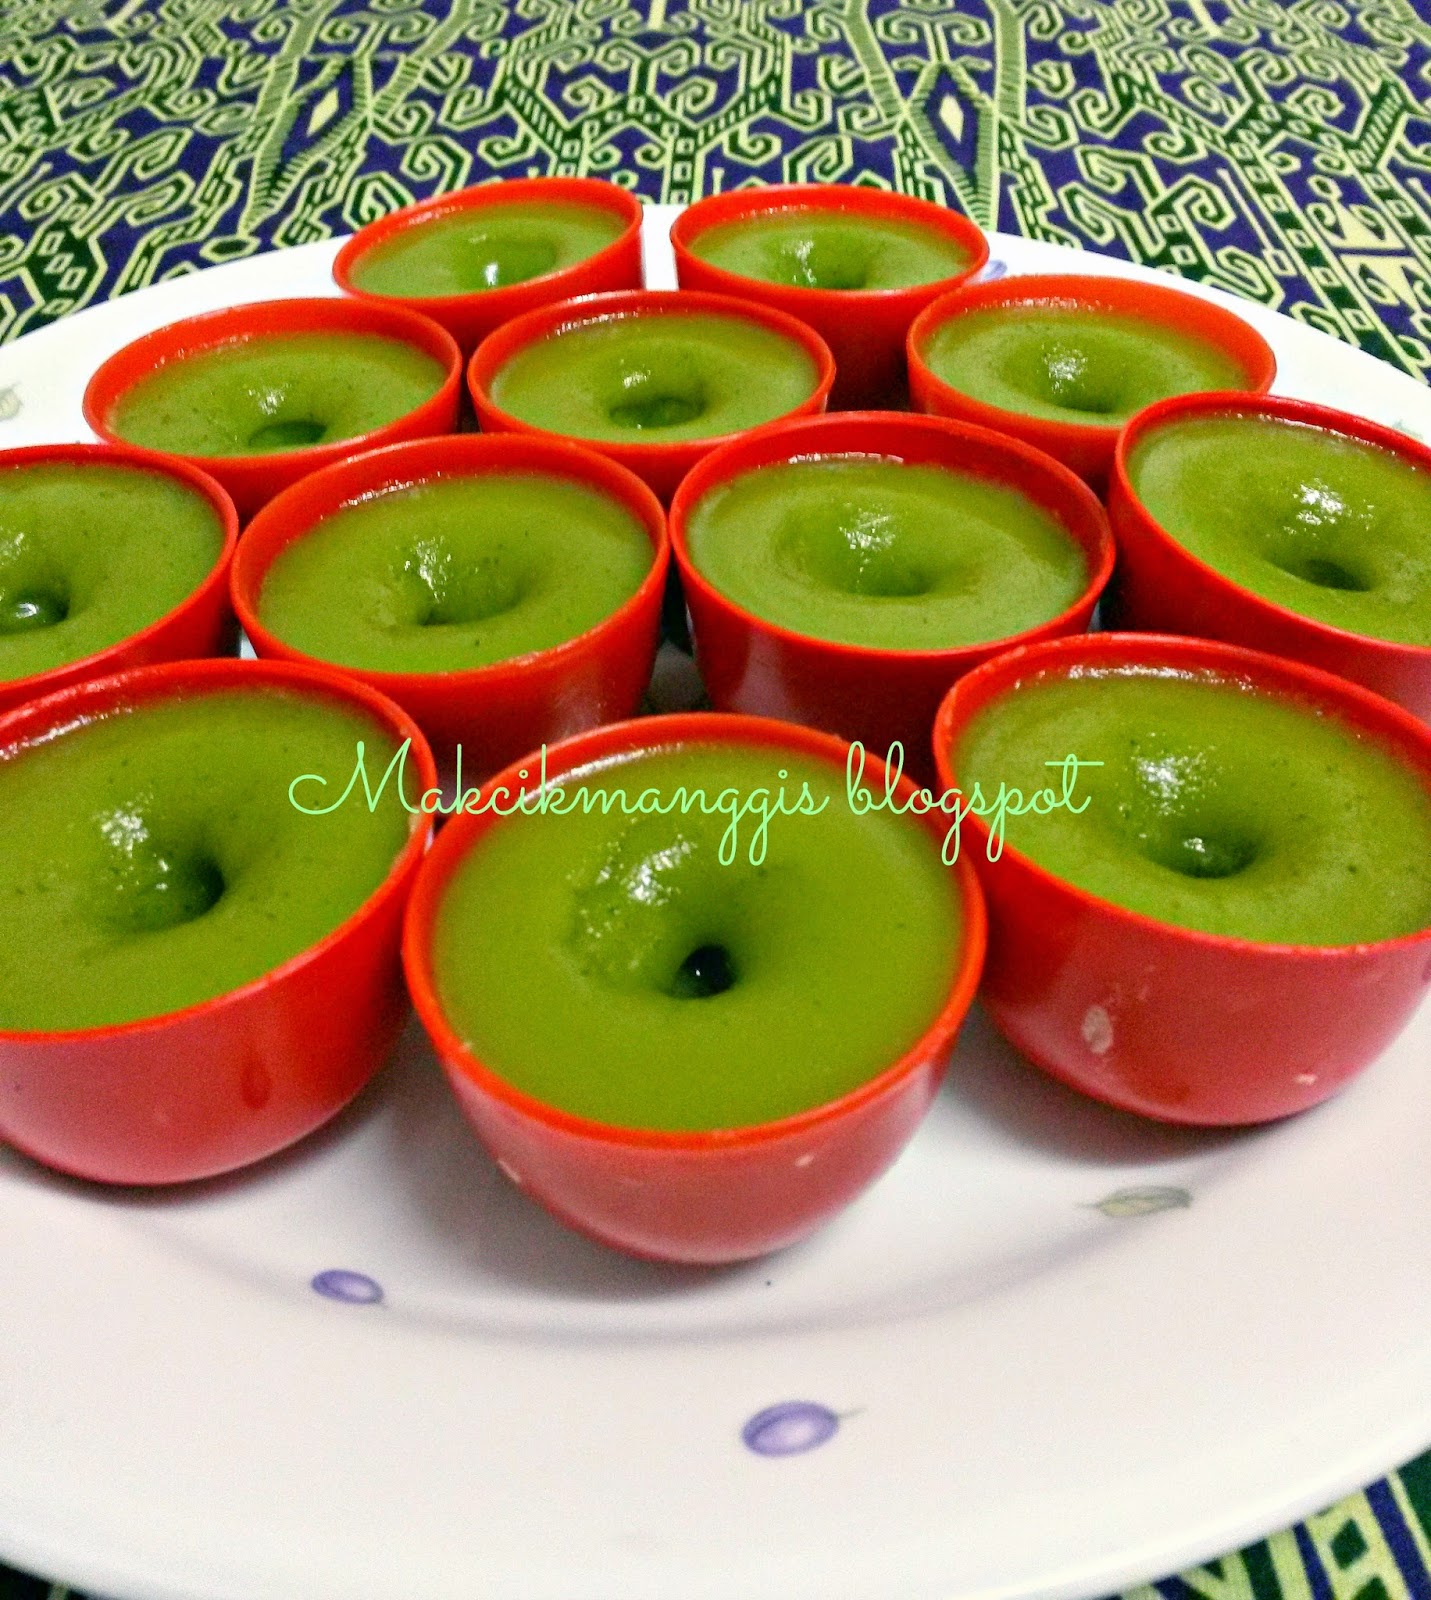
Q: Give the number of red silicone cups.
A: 12